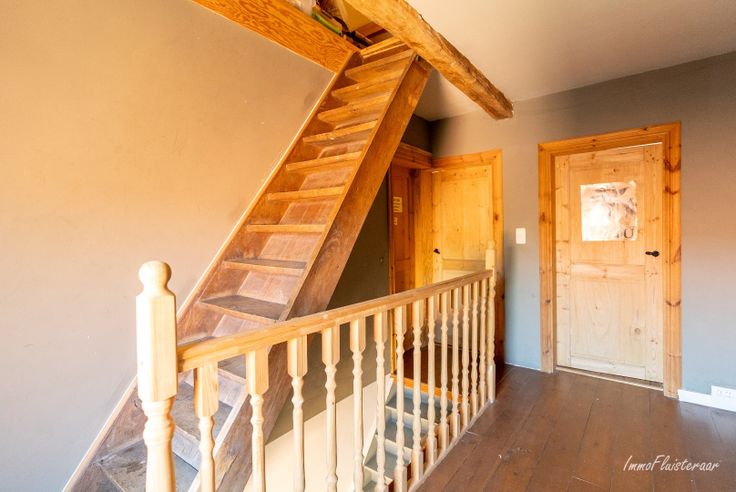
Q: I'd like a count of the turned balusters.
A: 14